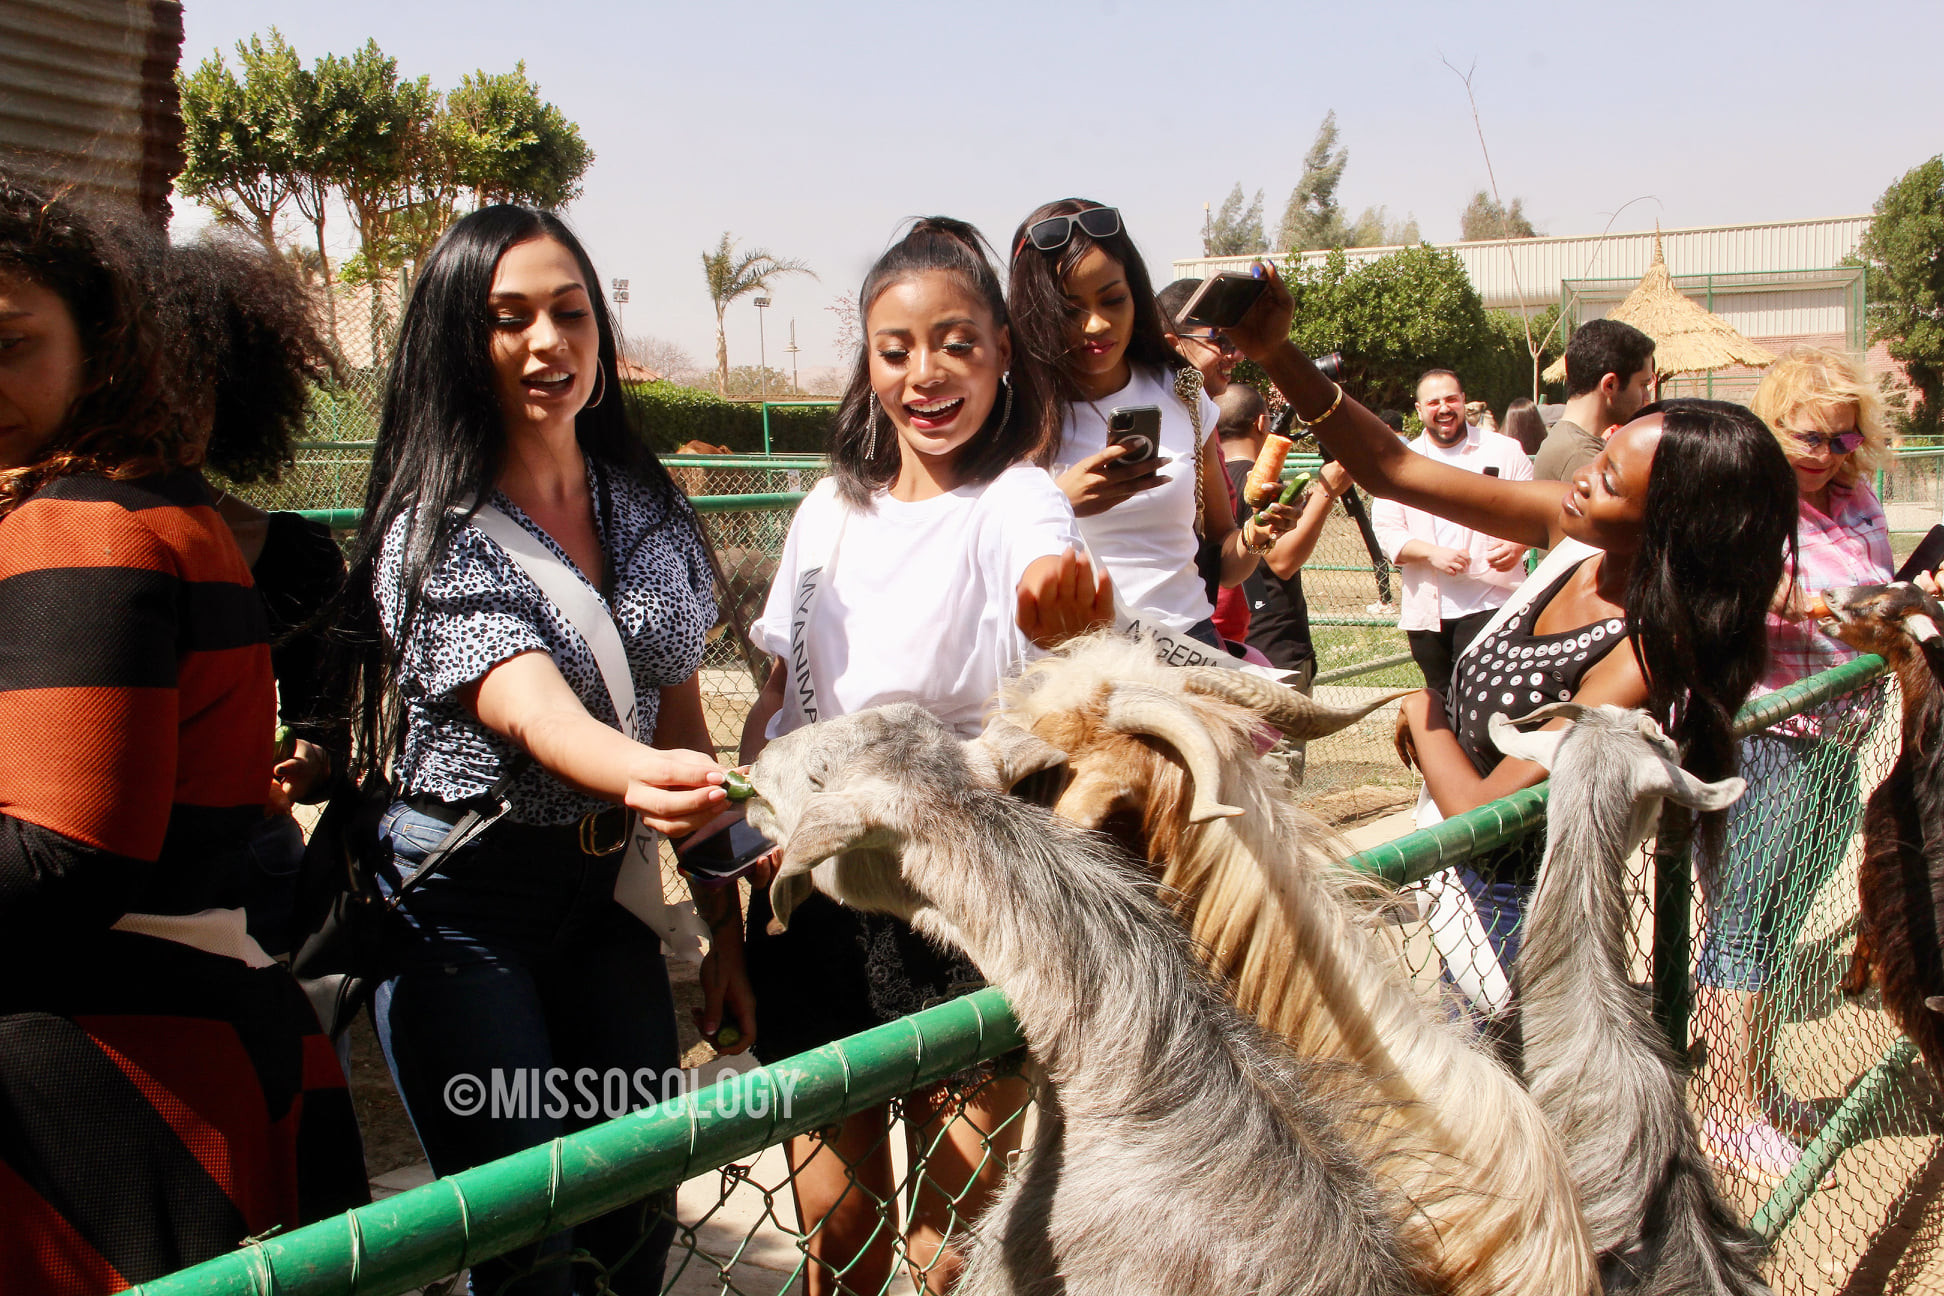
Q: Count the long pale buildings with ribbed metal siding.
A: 1